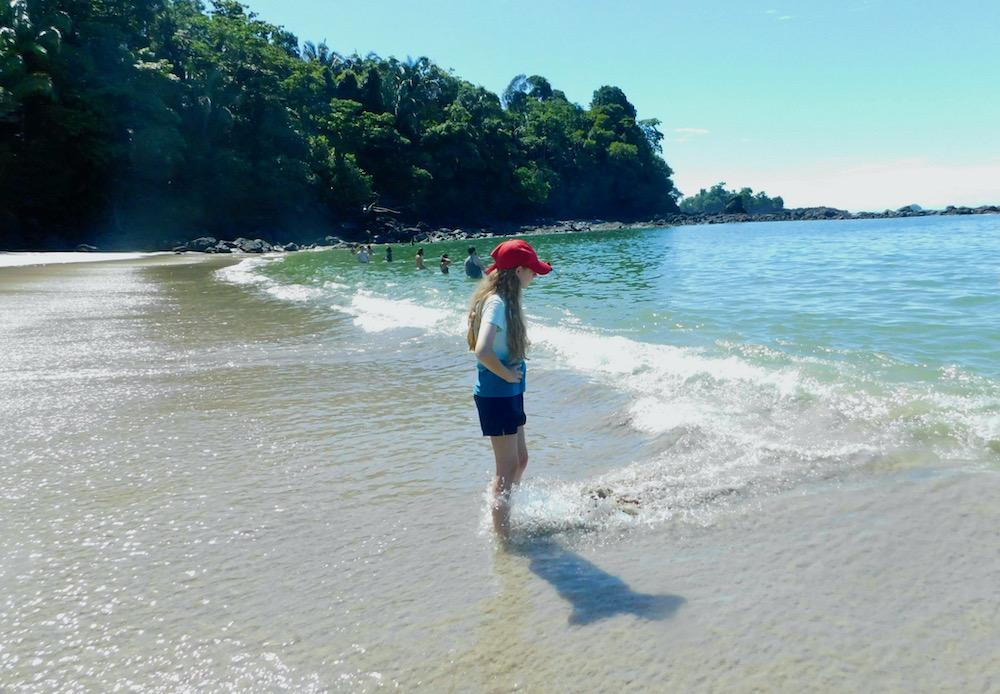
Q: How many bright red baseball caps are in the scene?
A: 1